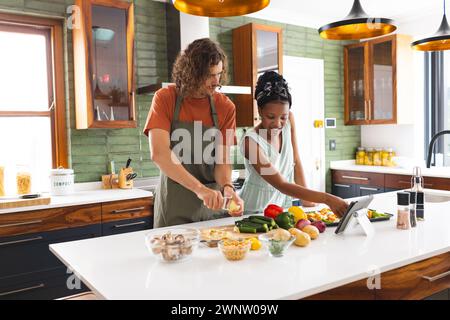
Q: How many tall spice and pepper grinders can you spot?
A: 2